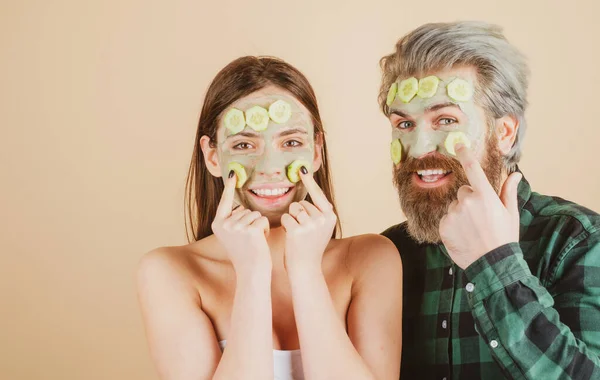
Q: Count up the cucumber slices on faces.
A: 11